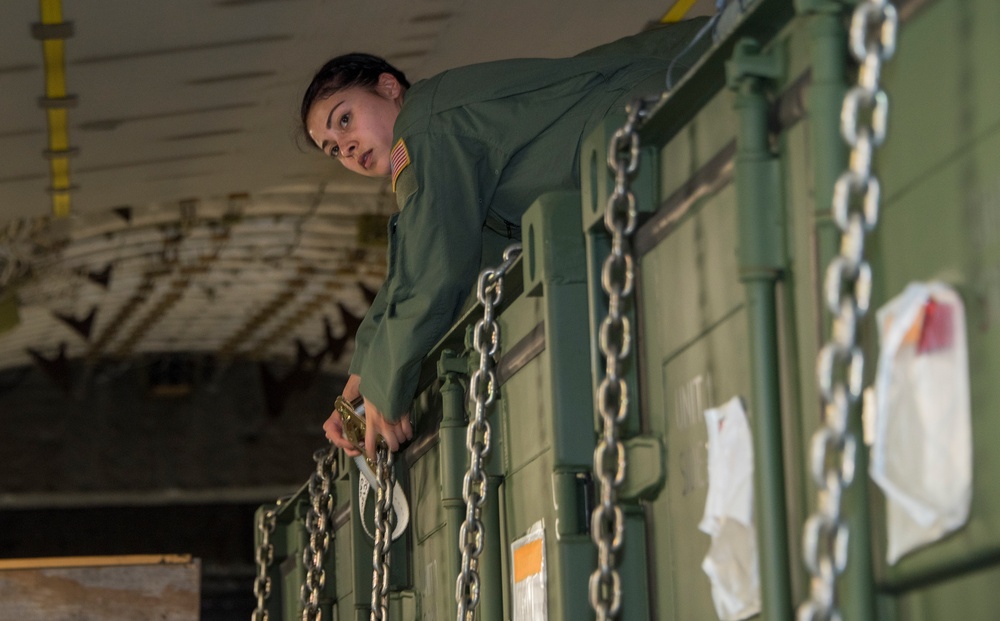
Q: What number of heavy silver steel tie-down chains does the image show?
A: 6